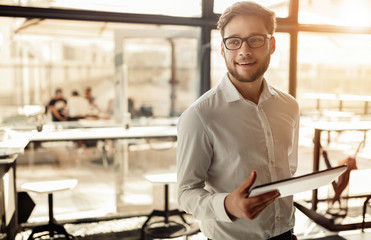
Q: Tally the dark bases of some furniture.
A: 2